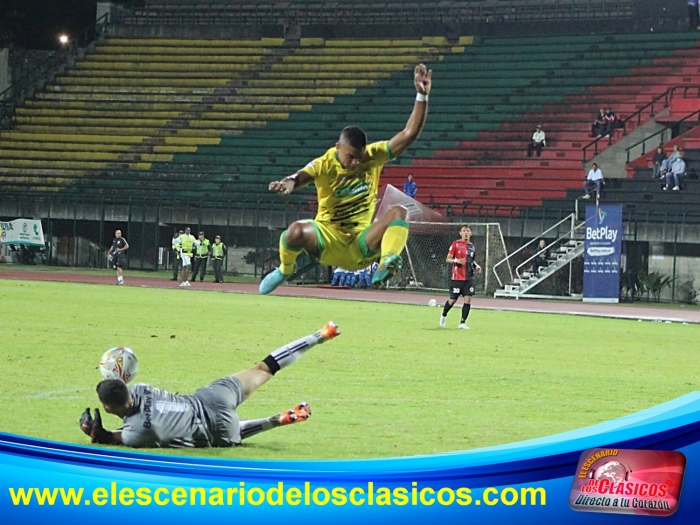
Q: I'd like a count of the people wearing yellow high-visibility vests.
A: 4